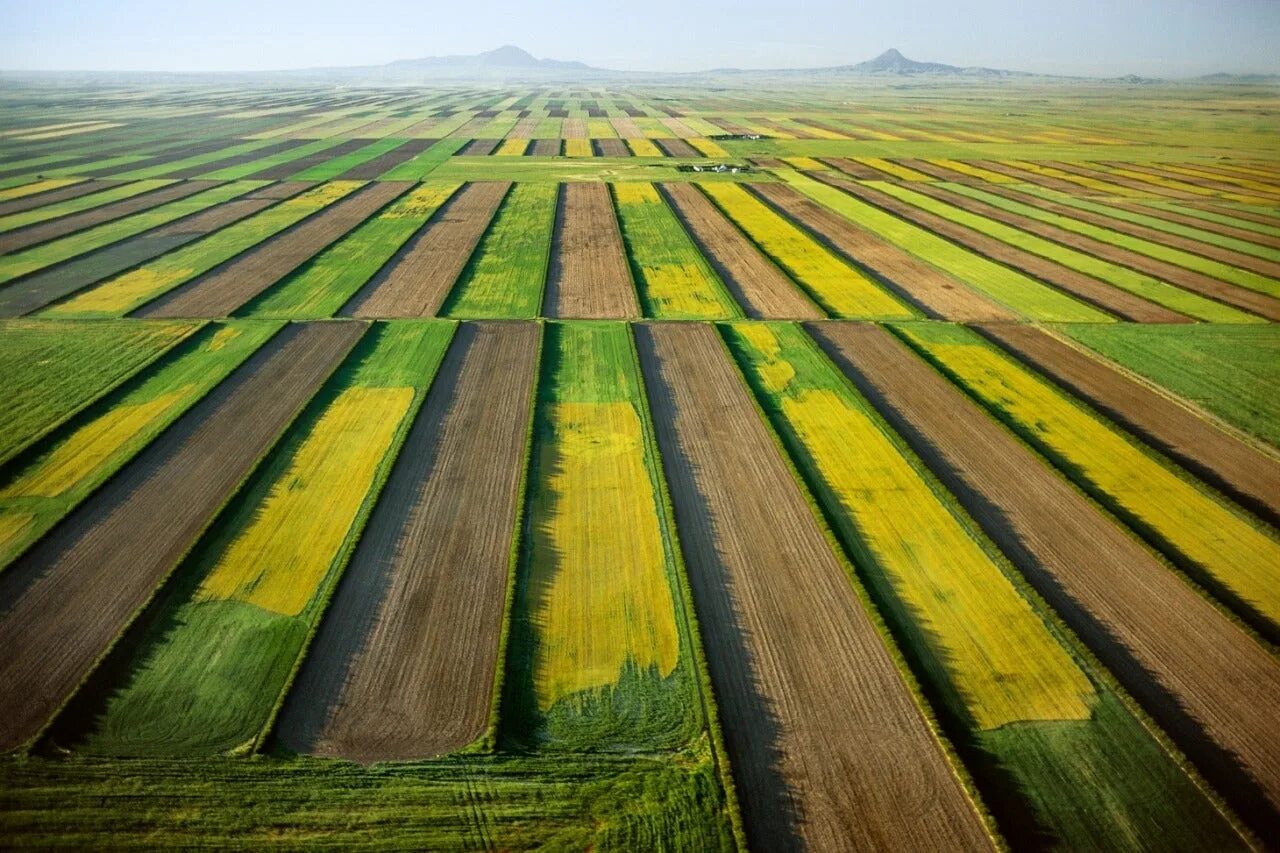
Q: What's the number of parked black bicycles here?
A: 0